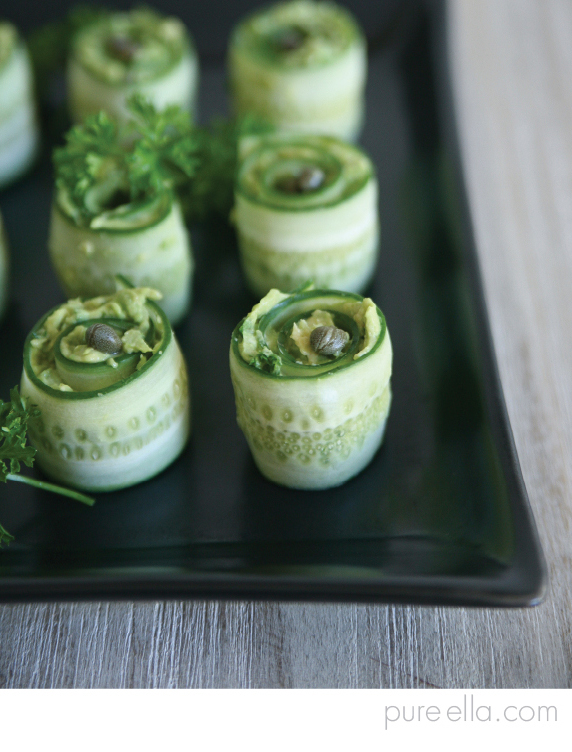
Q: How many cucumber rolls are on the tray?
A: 8